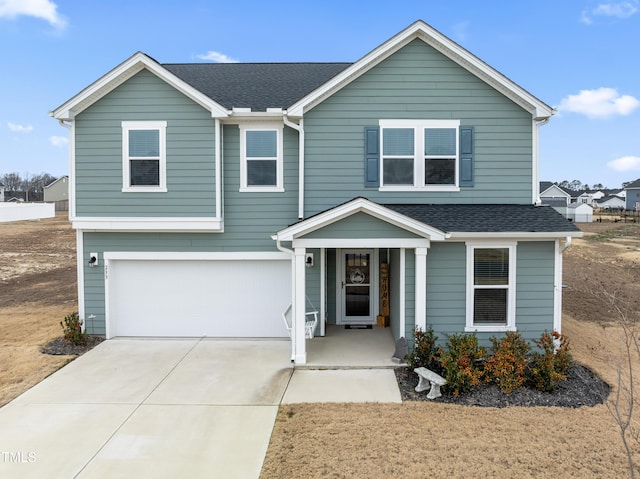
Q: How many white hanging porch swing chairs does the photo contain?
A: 1